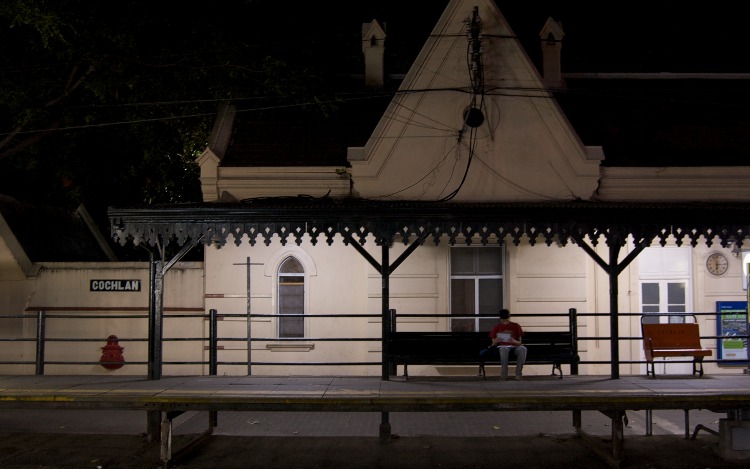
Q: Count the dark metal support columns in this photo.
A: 3